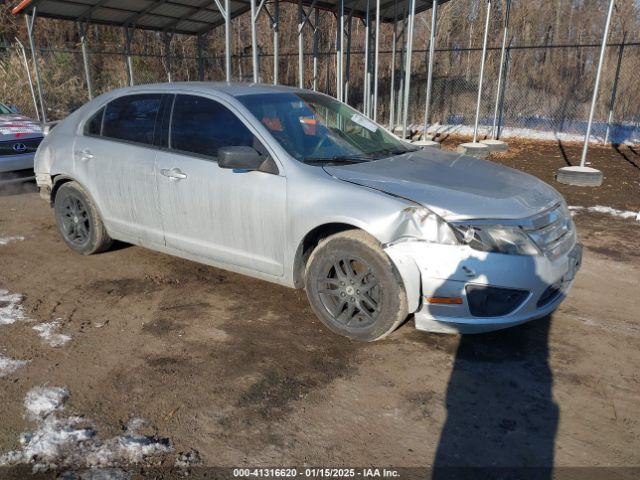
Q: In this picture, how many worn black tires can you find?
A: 2